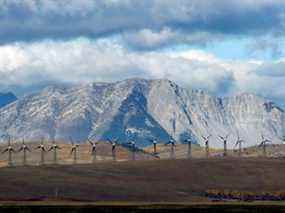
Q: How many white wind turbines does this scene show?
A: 15